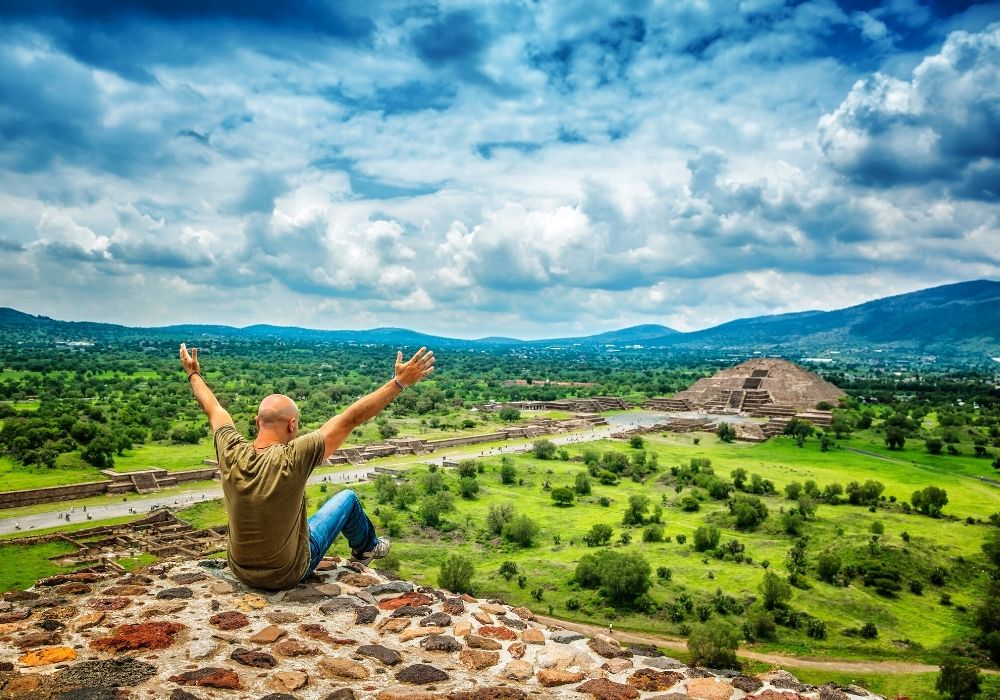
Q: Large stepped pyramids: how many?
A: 1